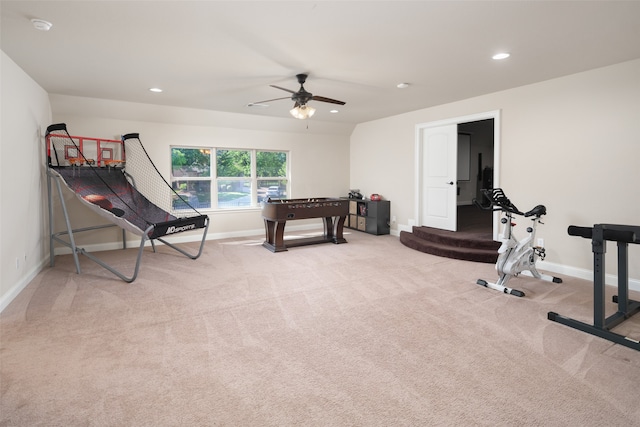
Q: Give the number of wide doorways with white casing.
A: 1